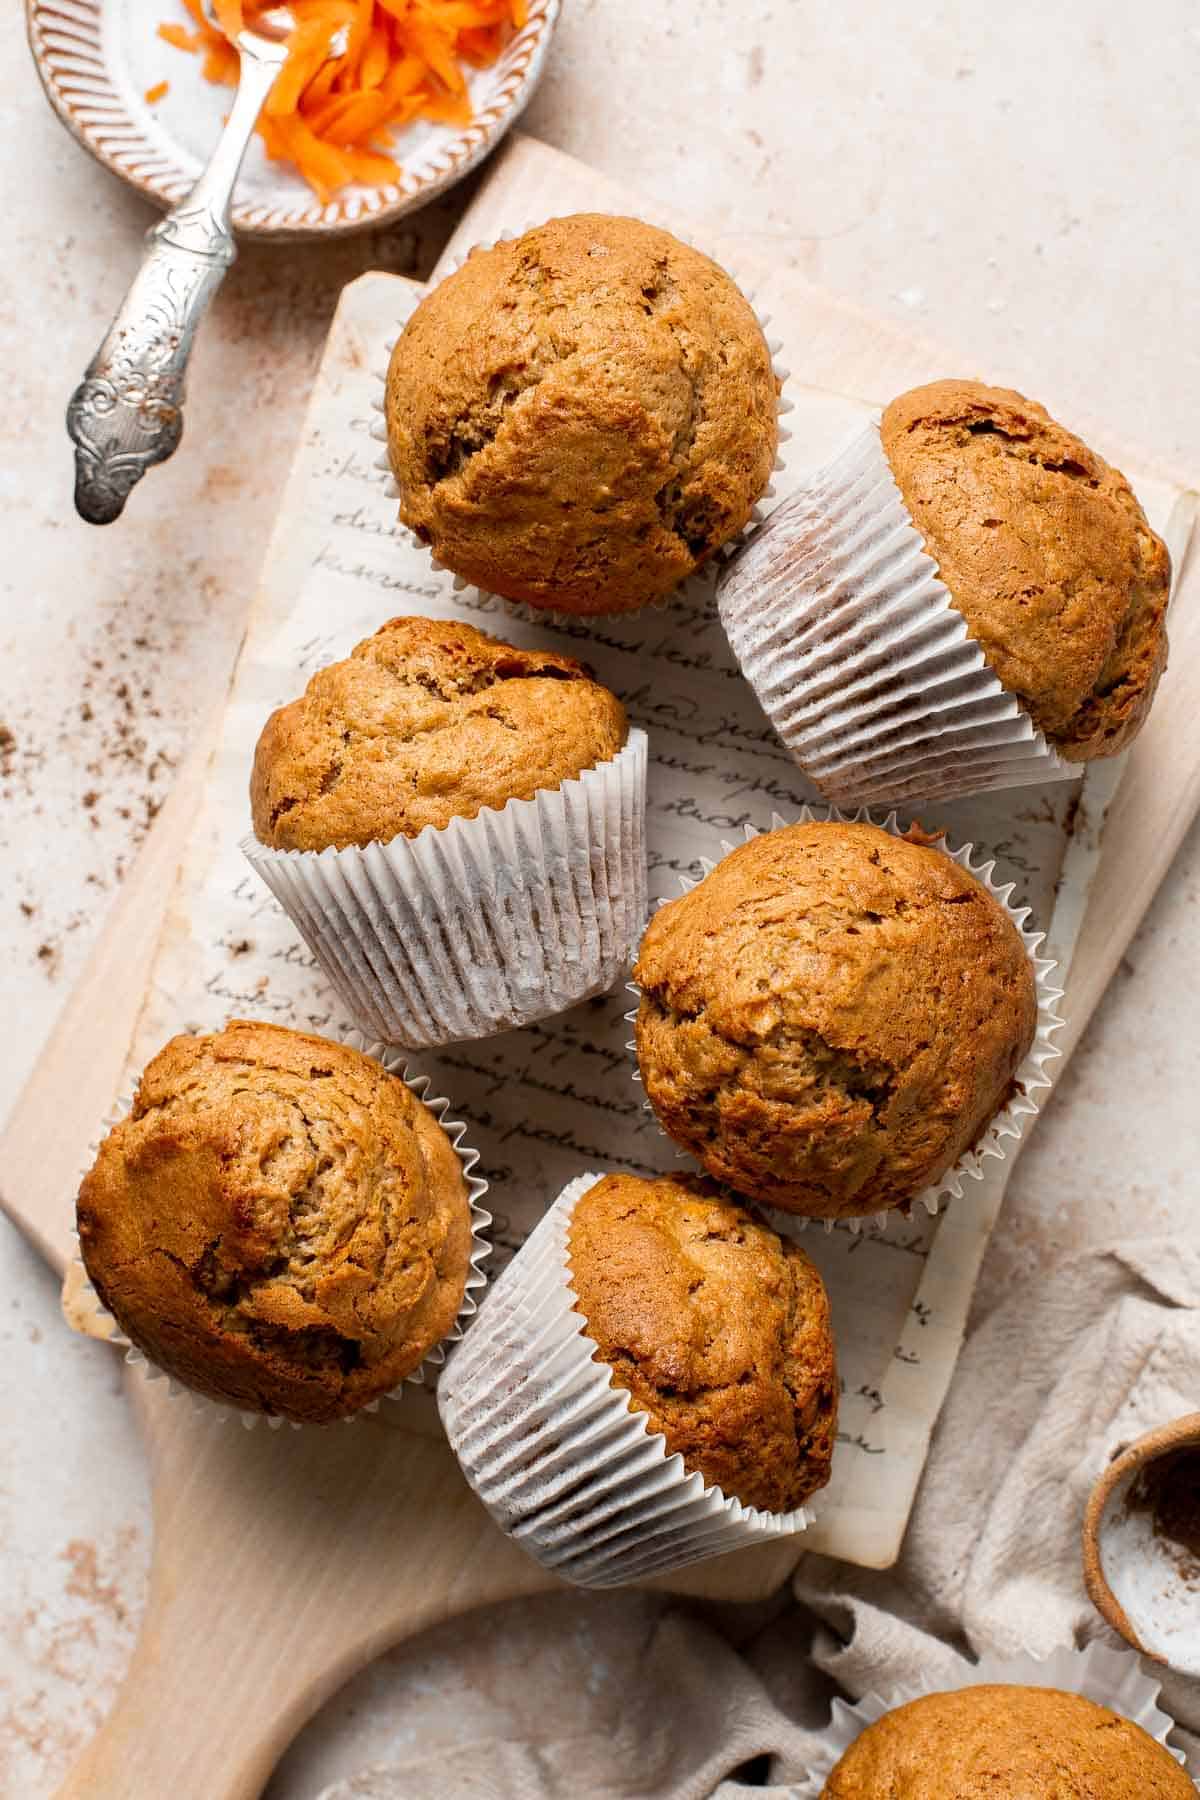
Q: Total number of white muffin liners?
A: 7